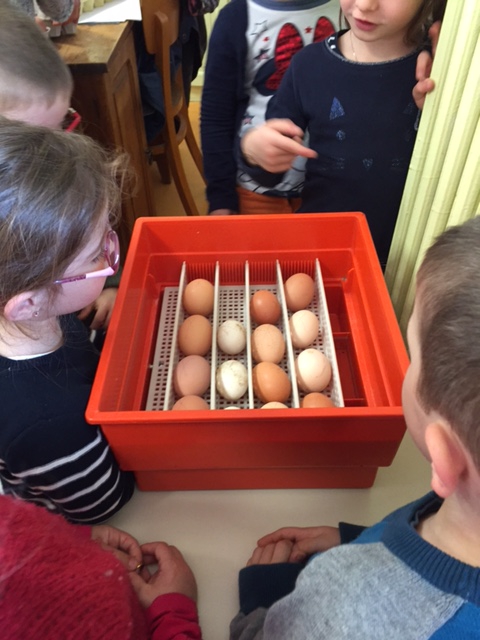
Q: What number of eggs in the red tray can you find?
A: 15